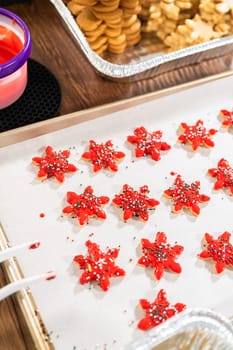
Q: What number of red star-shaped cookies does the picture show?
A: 13